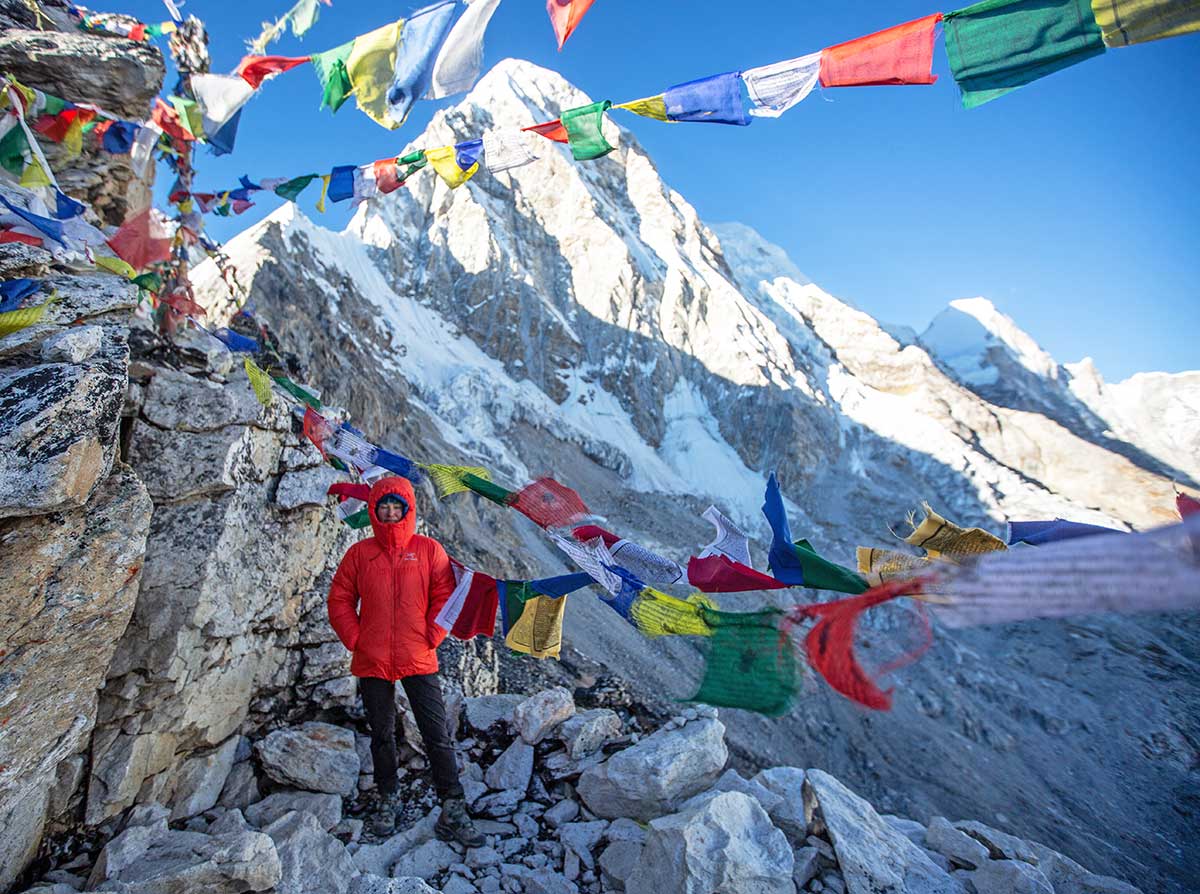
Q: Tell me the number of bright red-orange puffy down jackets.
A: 1